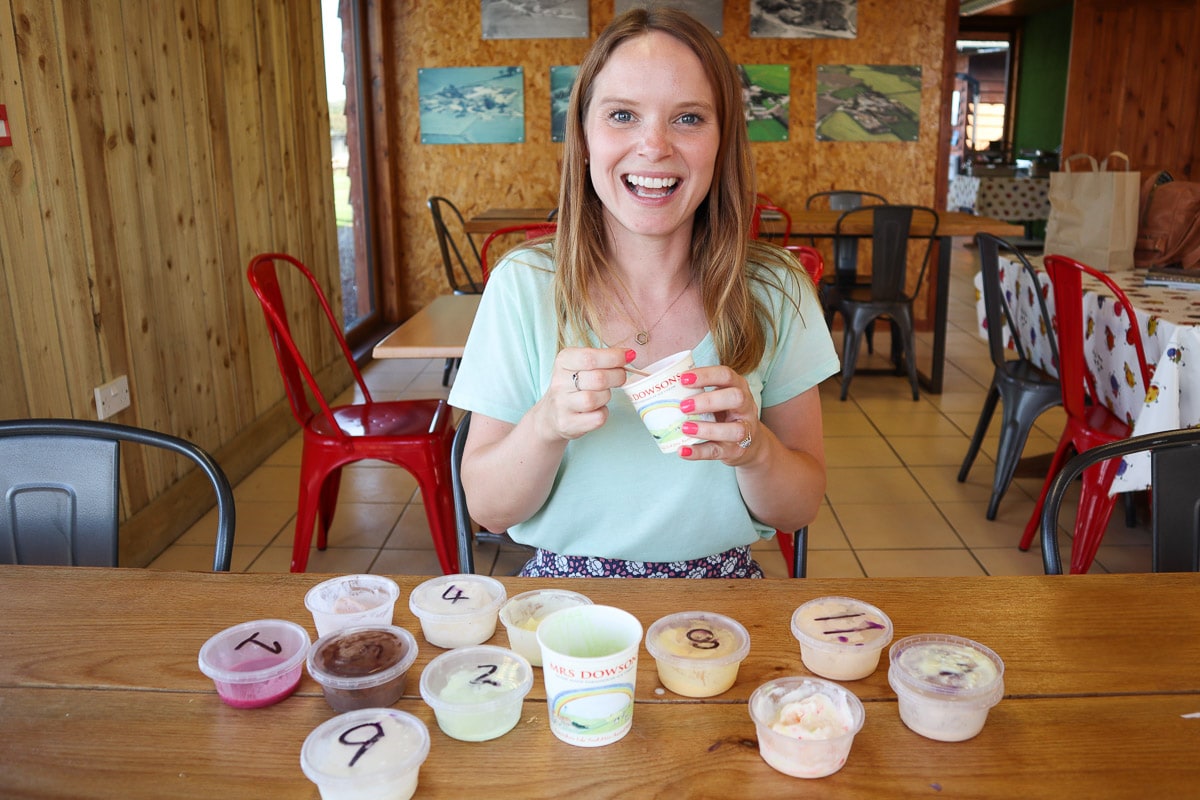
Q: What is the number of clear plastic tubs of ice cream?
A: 11